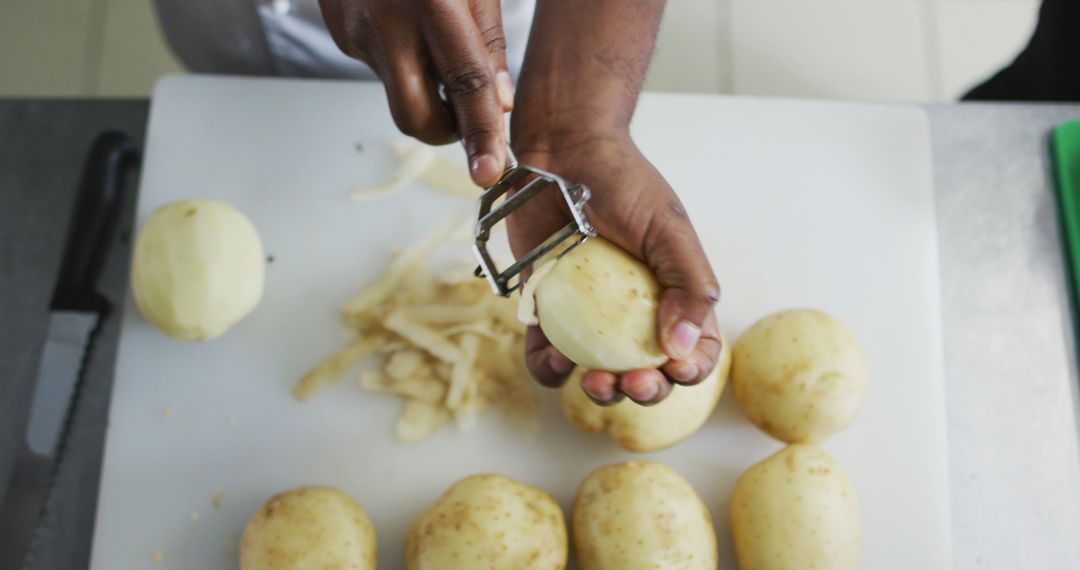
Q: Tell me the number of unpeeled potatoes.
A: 6